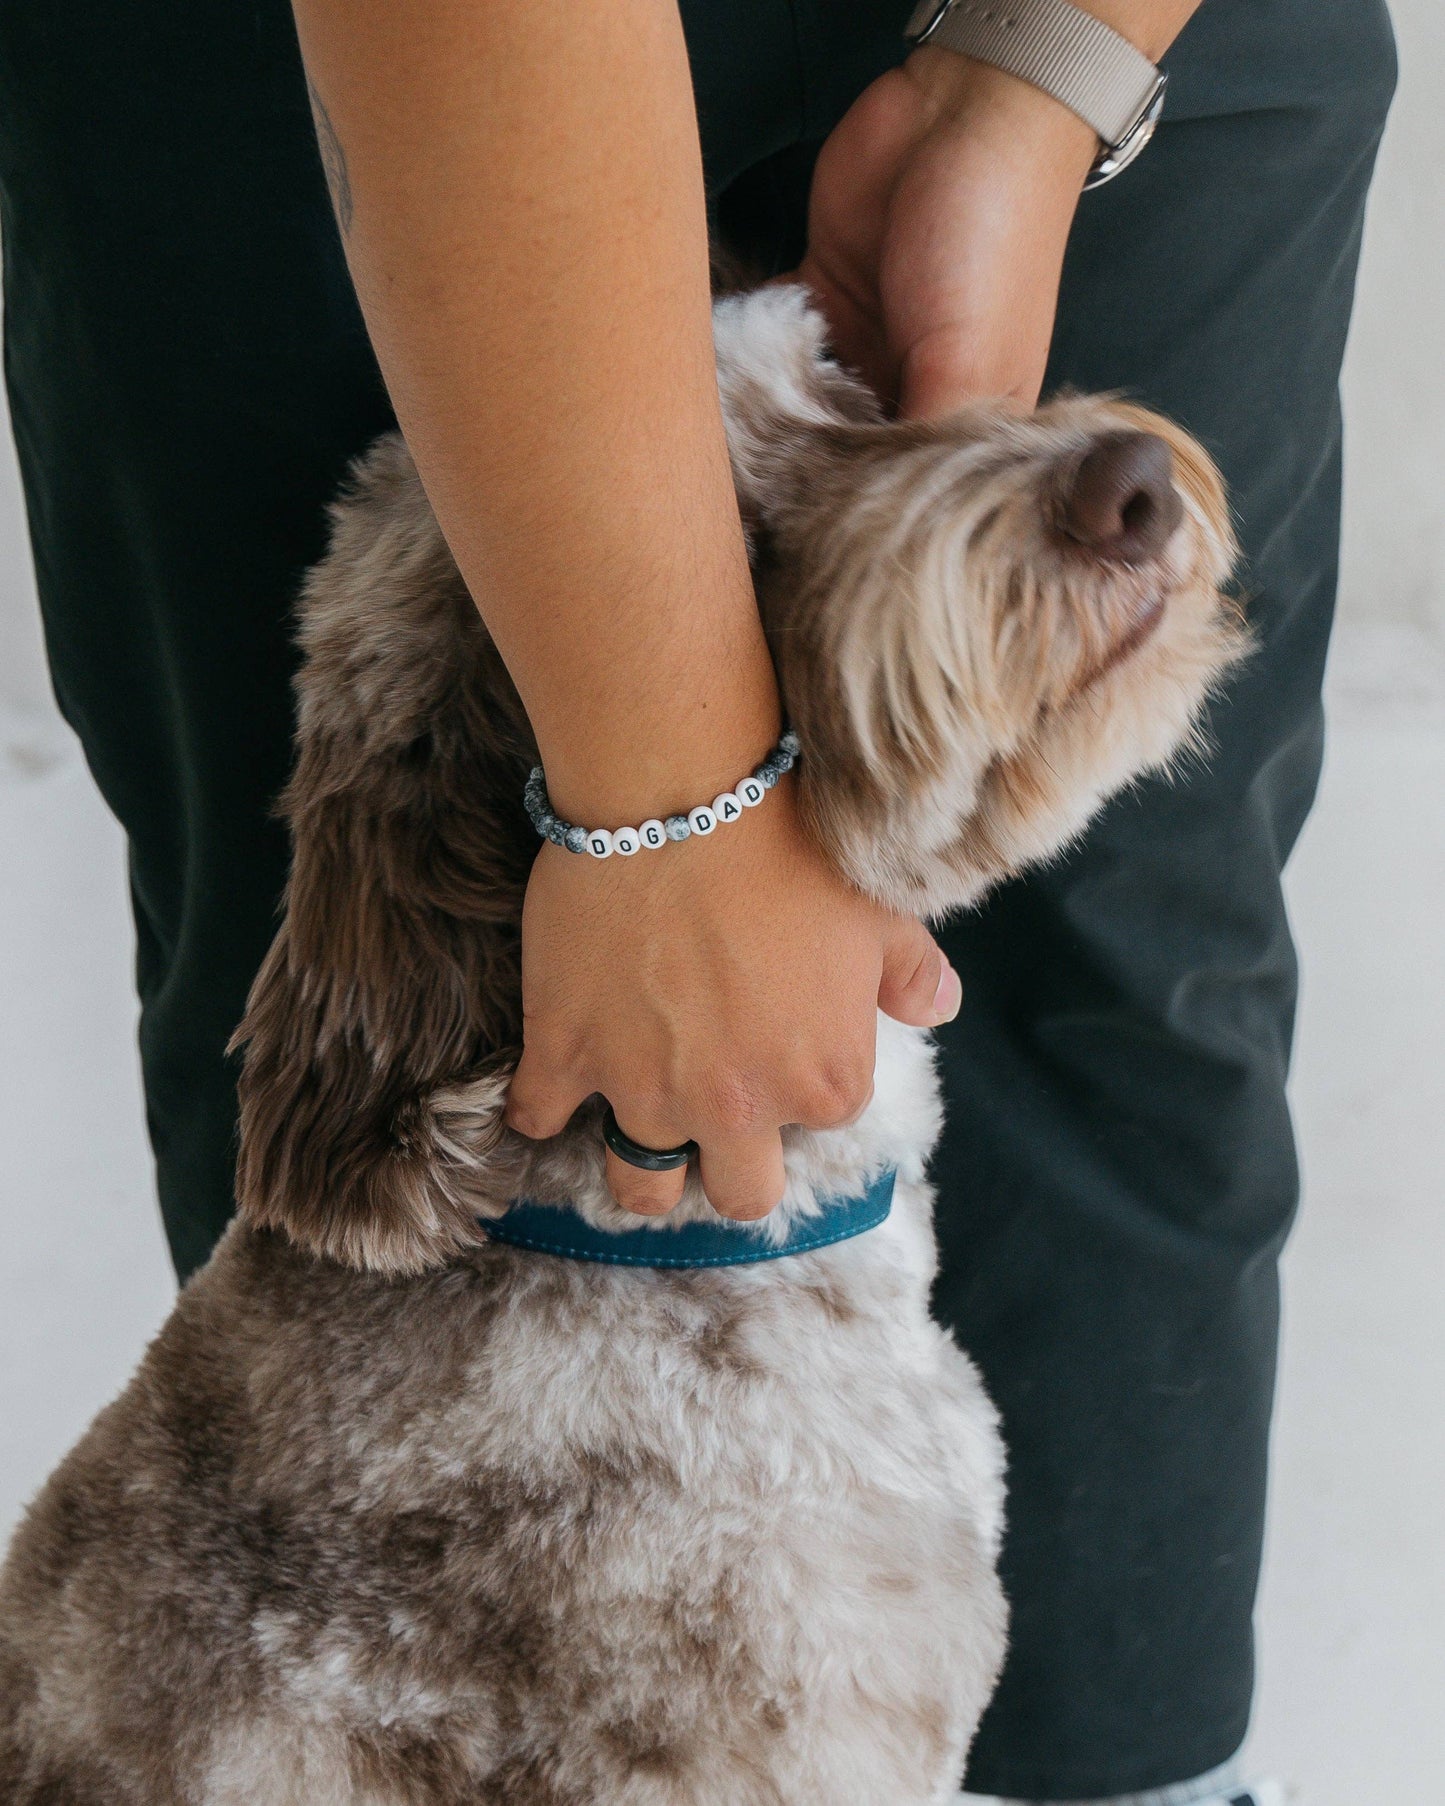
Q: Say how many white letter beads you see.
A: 6